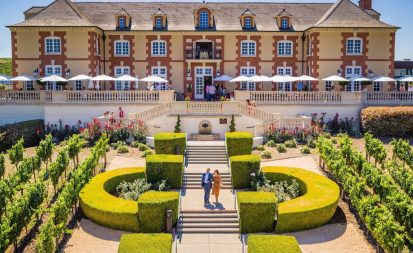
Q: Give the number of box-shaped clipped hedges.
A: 8